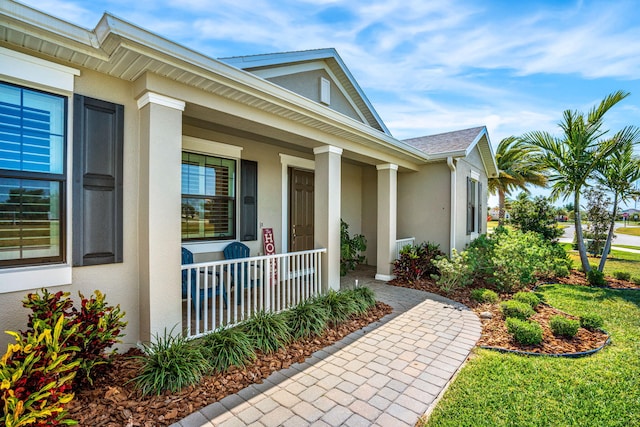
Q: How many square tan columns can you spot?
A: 3